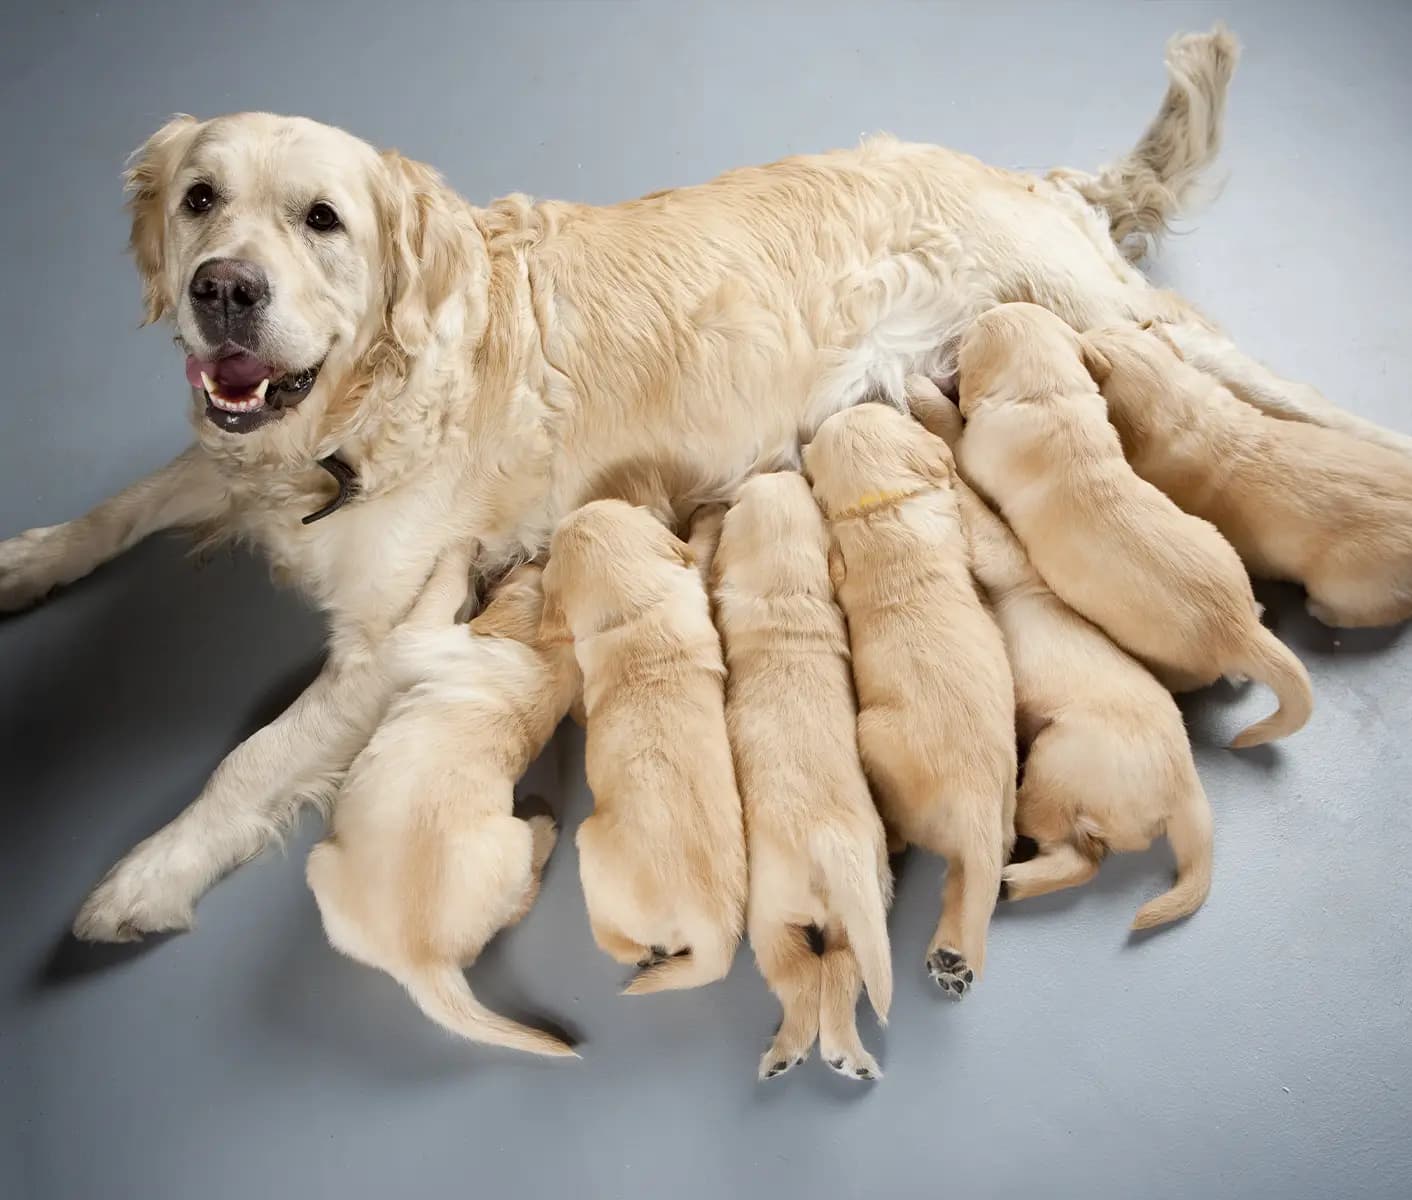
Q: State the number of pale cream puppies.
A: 7